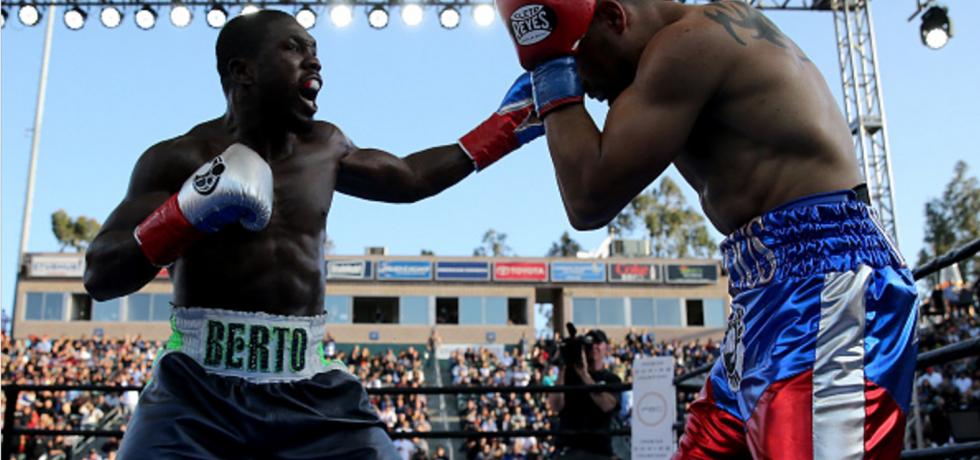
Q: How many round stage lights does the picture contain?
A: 15